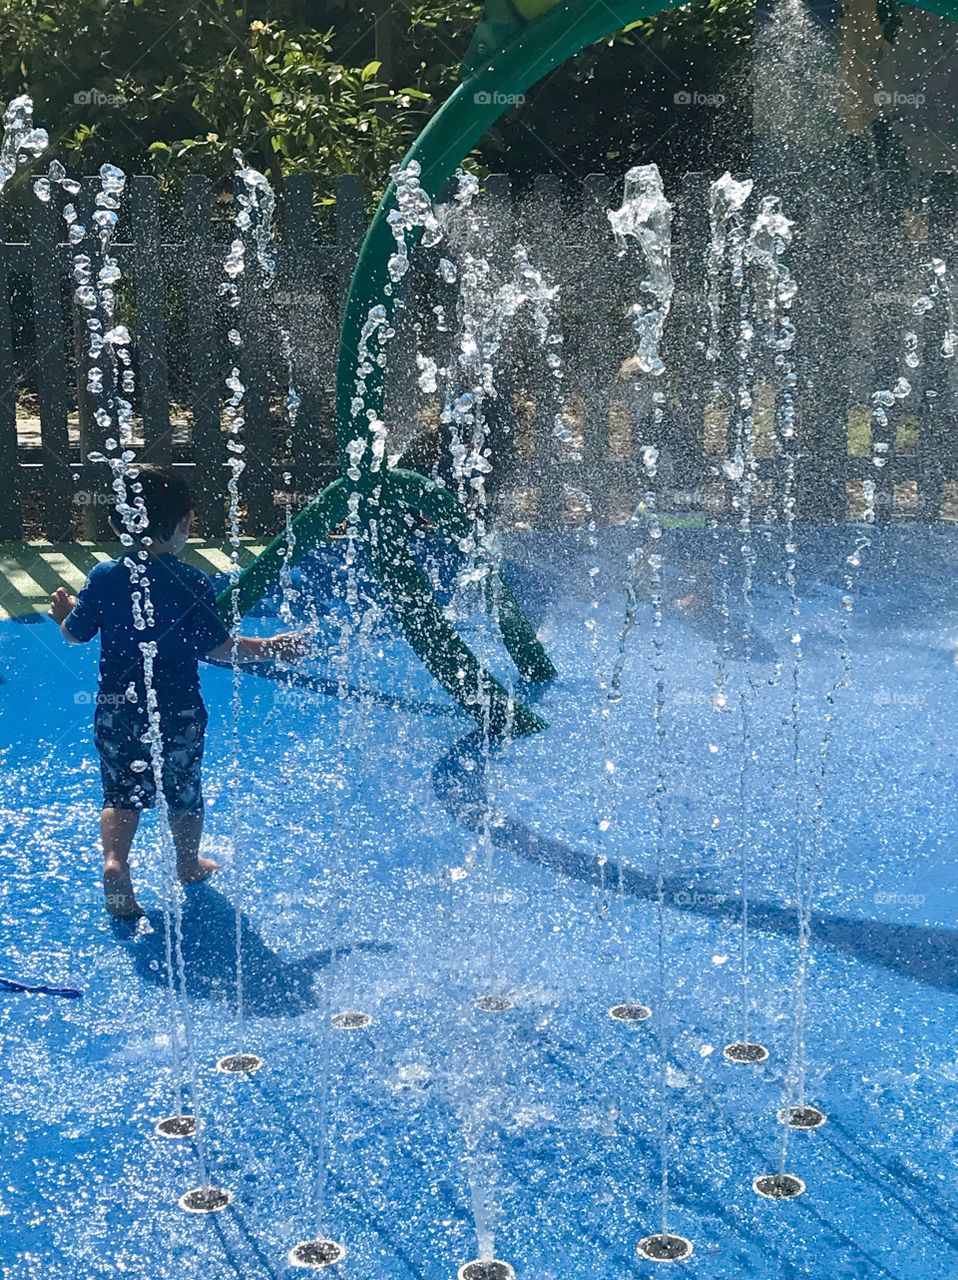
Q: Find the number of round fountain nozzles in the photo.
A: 12